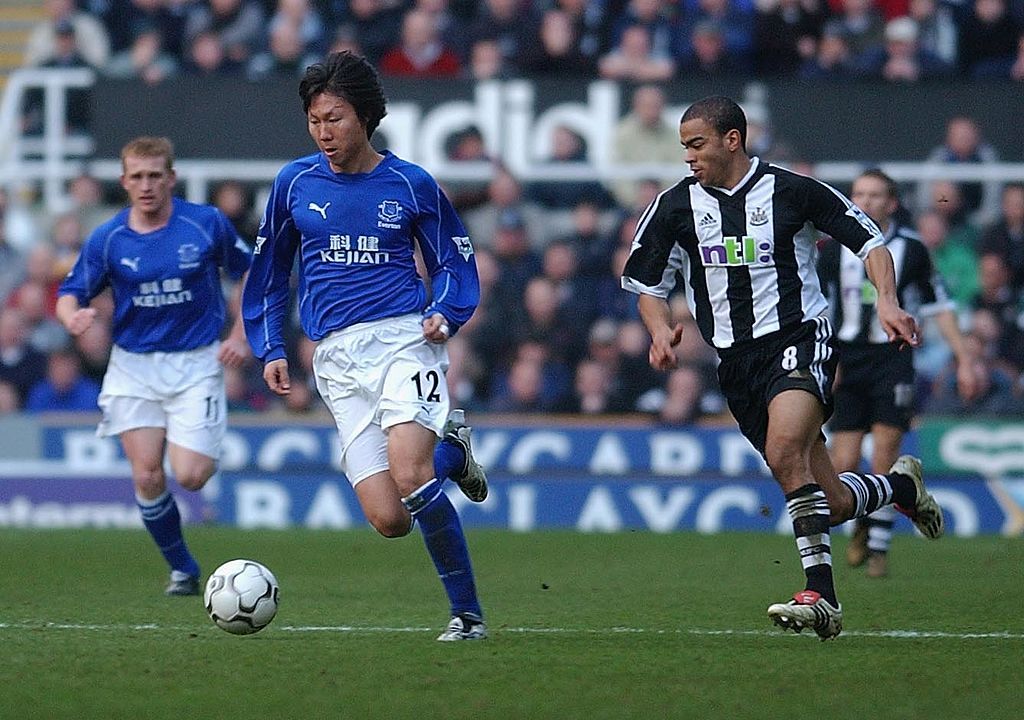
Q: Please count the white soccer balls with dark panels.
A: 1